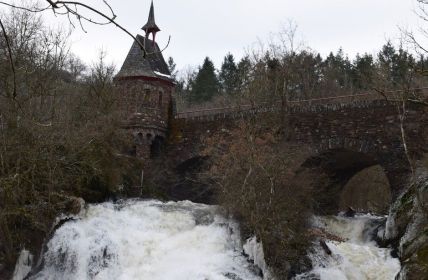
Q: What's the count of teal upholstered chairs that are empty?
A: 0